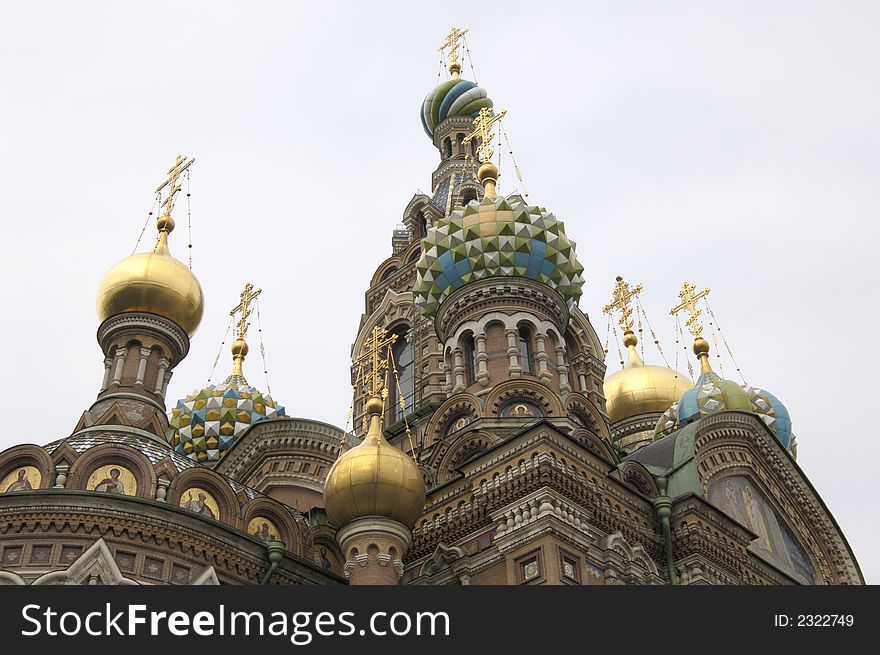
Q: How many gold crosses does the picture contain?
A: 7